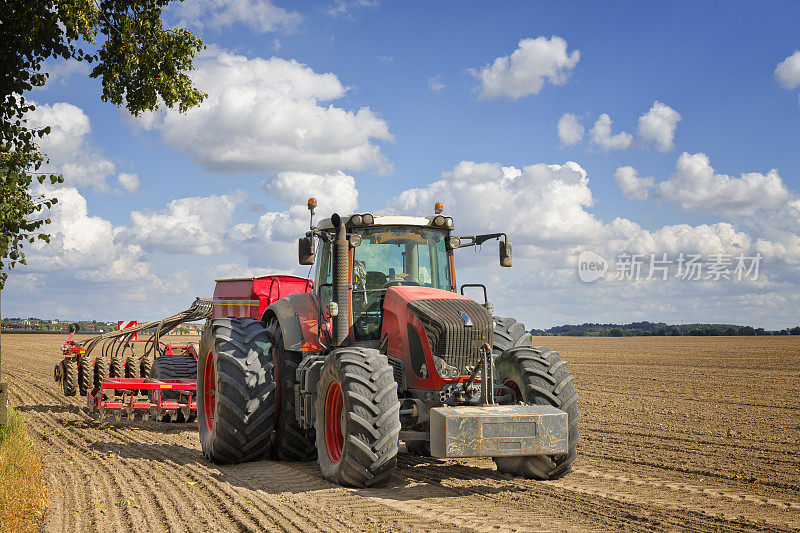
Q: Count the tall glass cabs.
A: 1